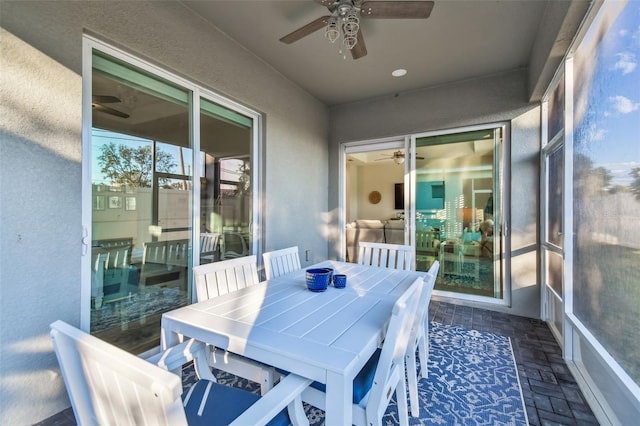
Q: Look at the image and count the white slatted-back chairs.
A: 6